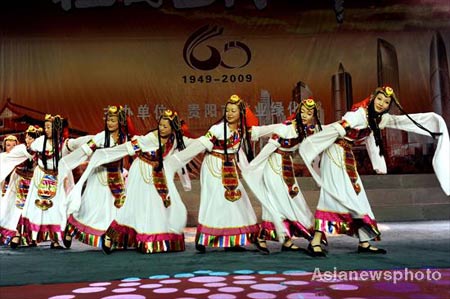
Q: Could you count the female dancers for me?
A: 8